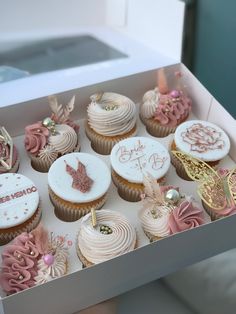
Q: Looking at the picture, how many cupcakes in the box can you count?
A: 12